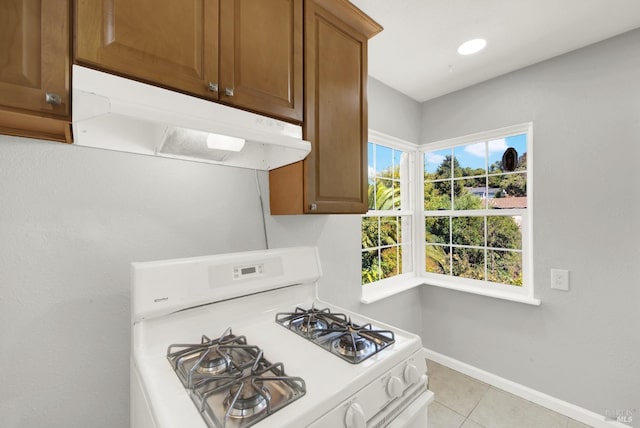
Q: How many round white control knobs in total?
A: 3